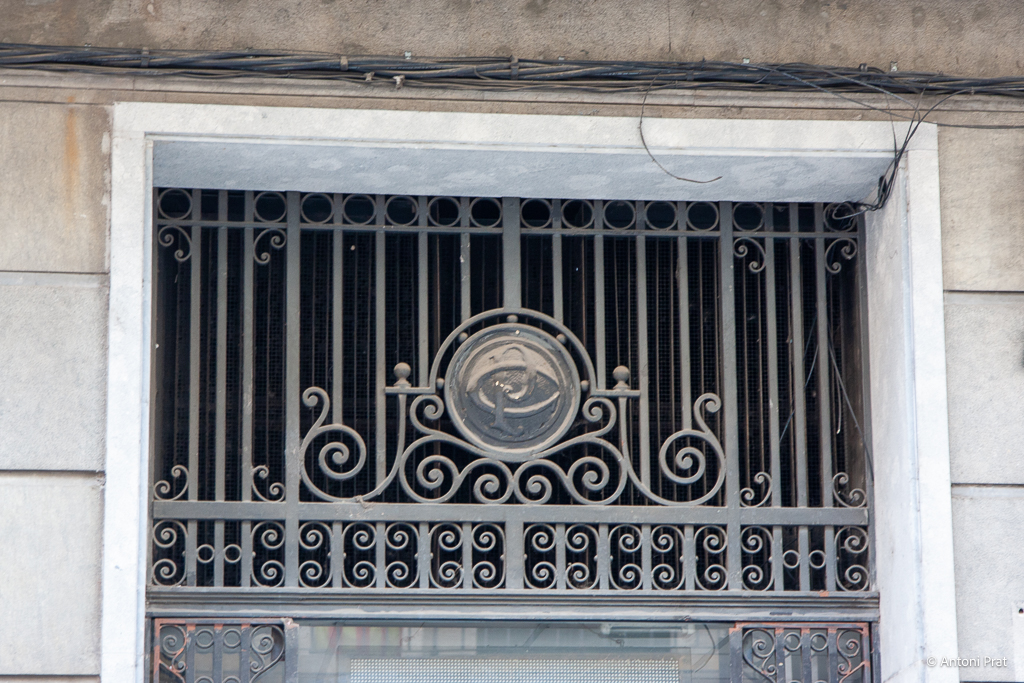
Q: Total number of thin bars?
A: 14